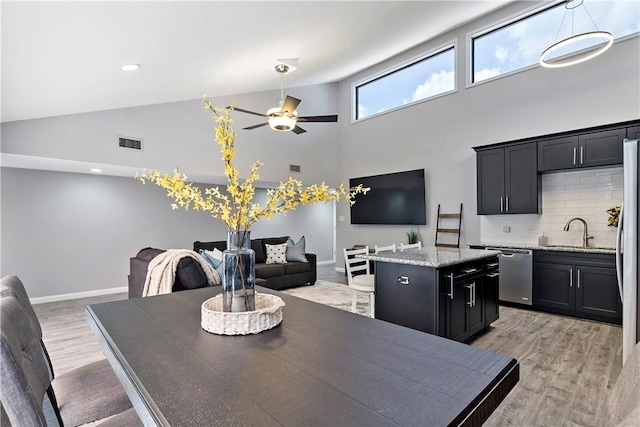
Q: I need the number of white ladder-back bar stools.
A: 3